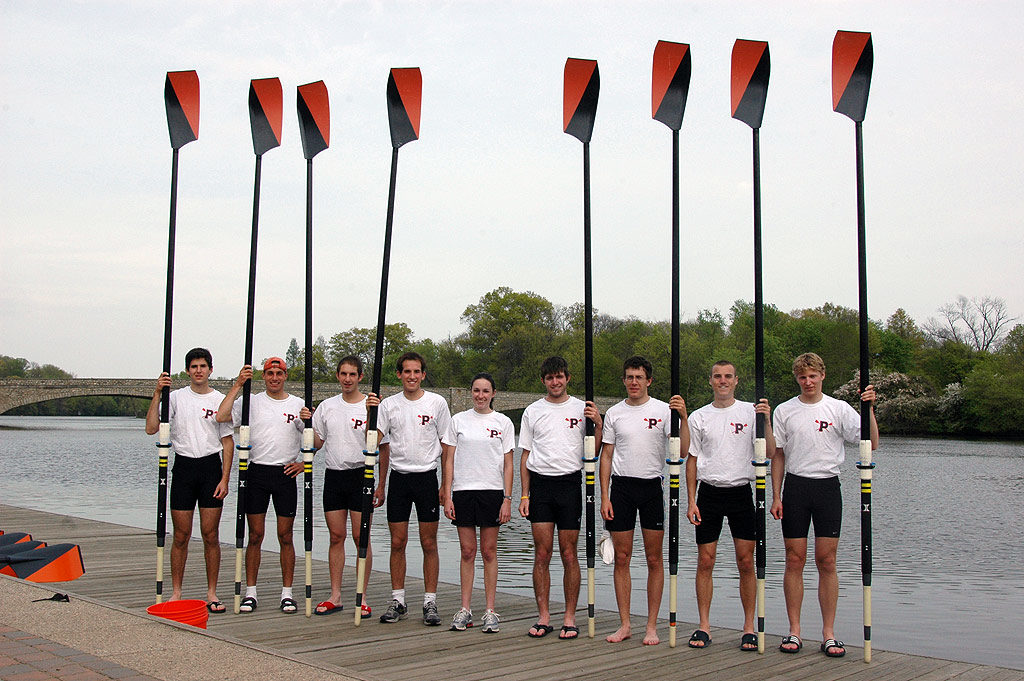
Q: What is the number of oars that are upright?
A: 8